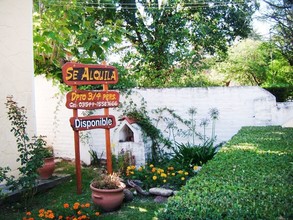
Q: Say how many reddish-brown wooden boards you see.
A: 3